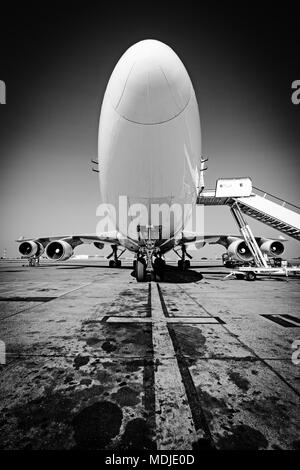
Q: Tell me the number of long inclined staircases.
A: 1